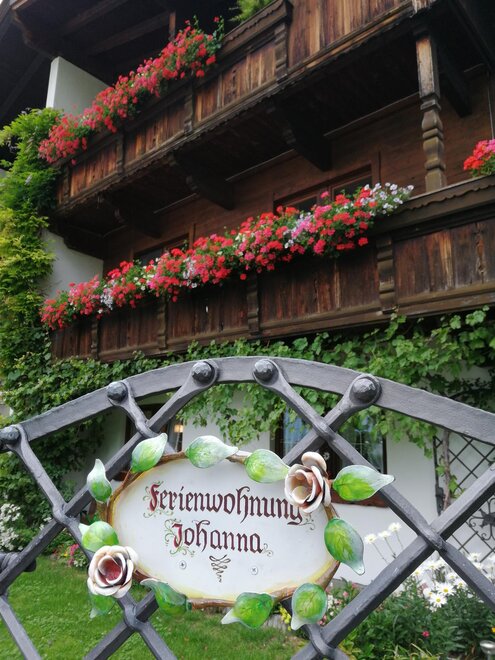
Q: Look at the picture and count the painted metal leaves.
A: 11